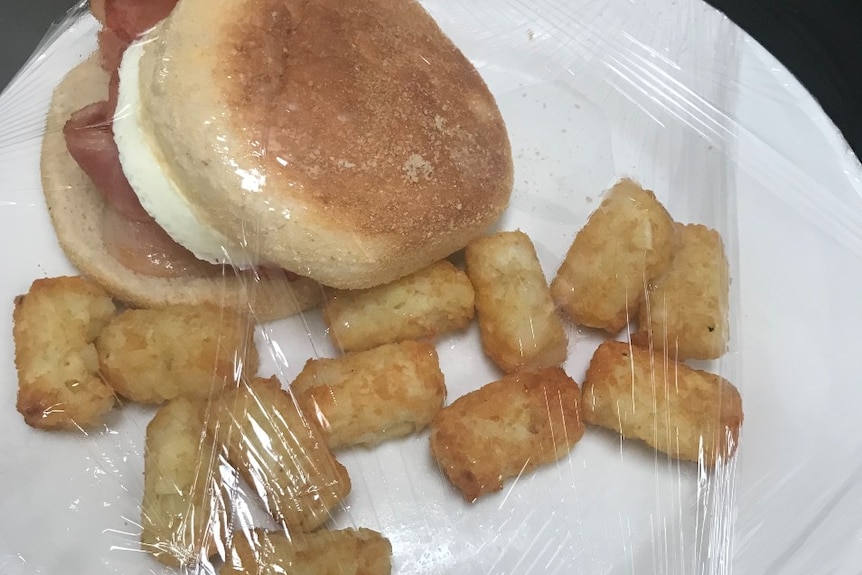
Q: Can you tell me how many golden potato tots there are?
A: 12